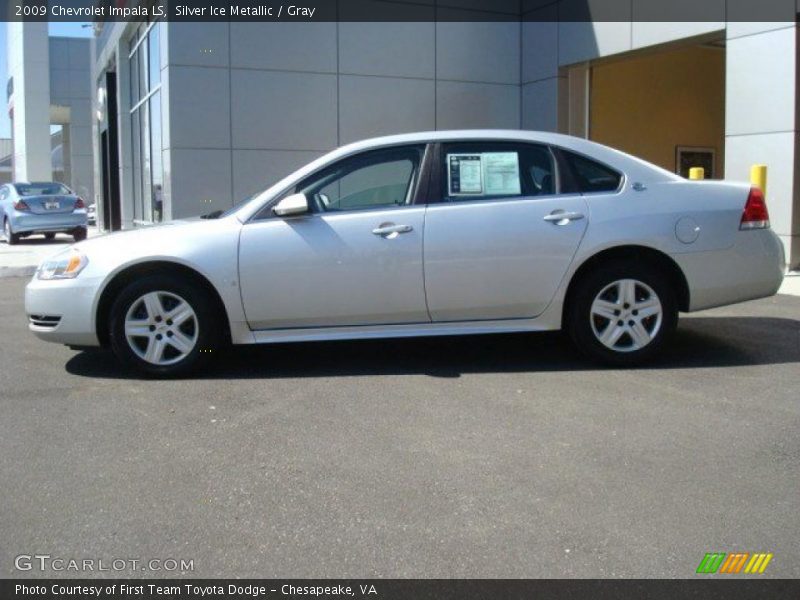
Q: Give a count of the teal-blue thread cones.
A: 0